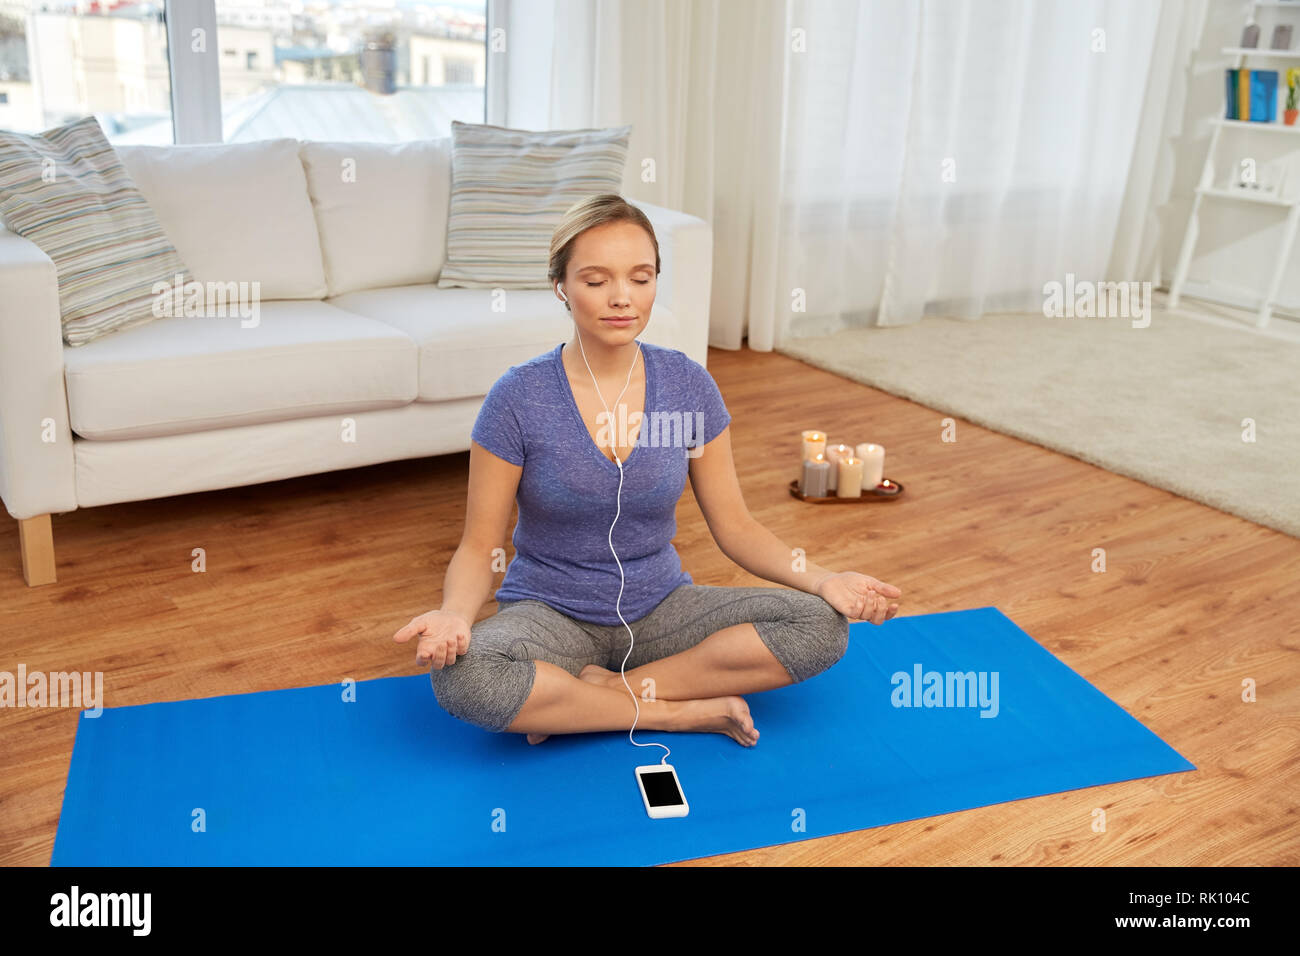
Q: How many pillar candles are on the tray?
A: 5